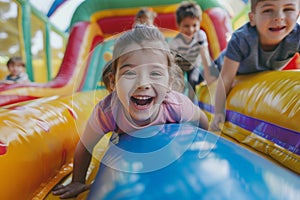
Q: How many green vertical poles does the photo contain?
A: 2